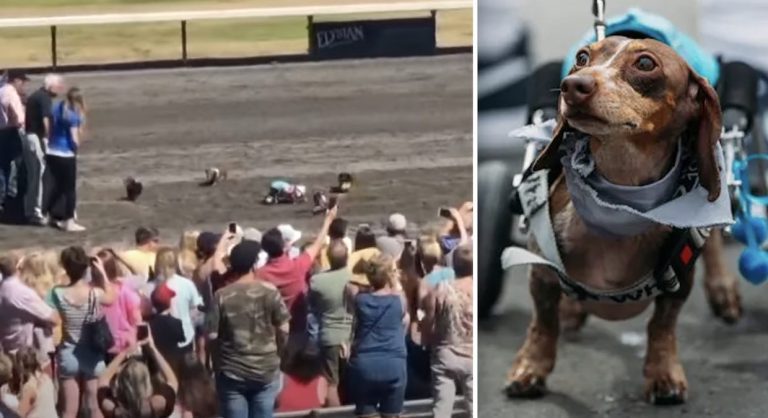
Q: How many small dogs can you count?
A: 6